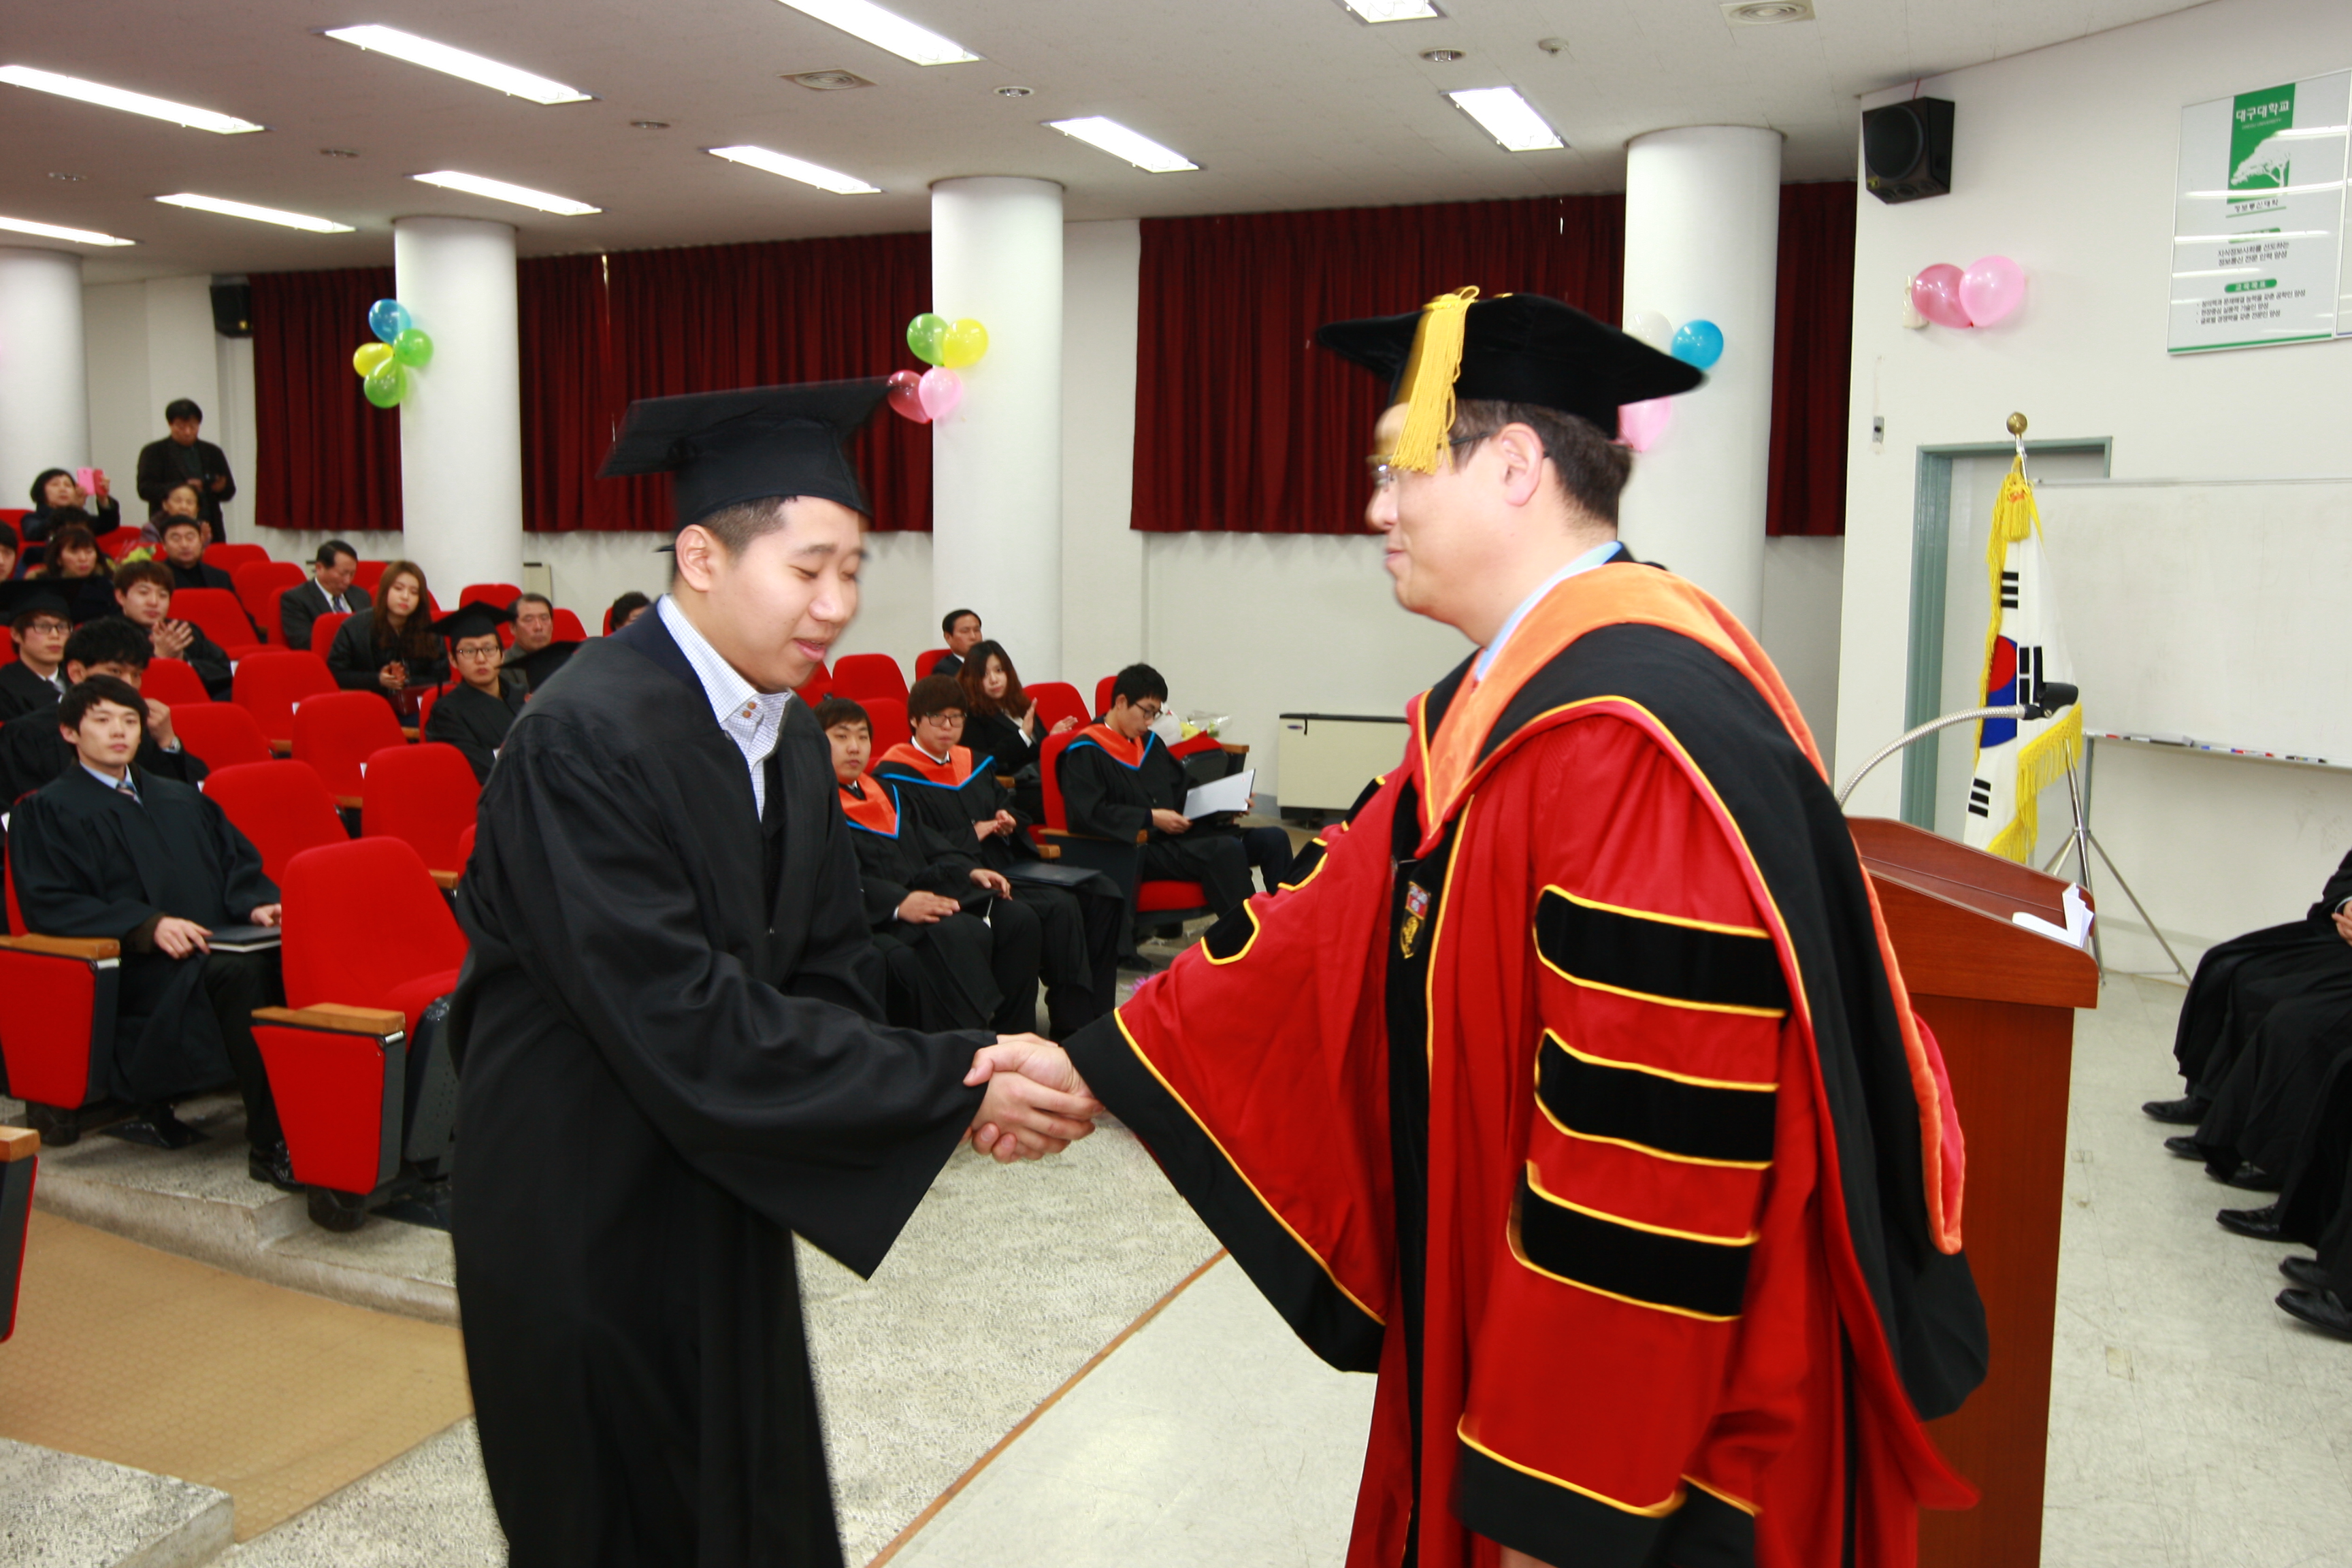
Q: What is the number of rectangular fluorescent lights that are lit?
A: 10